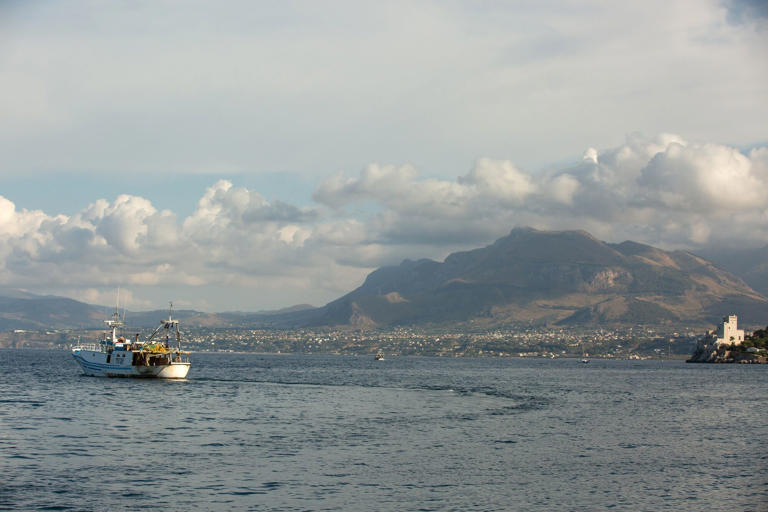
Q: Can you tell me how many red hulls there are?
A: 0